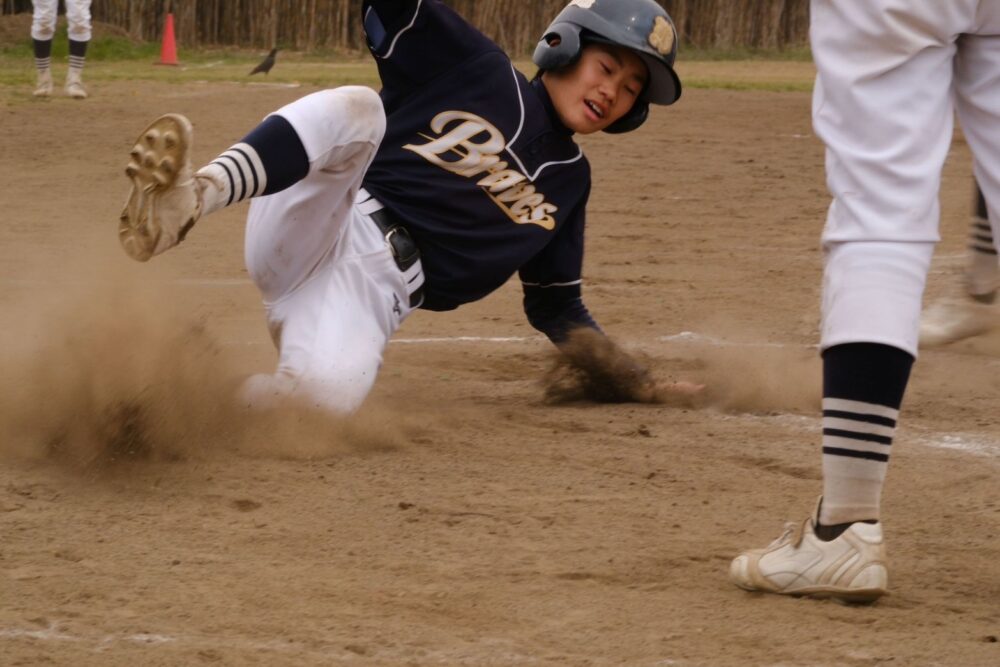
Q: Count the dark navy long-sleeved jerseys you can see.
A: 1